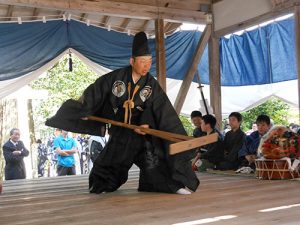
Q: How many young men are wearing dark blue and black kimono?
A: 4